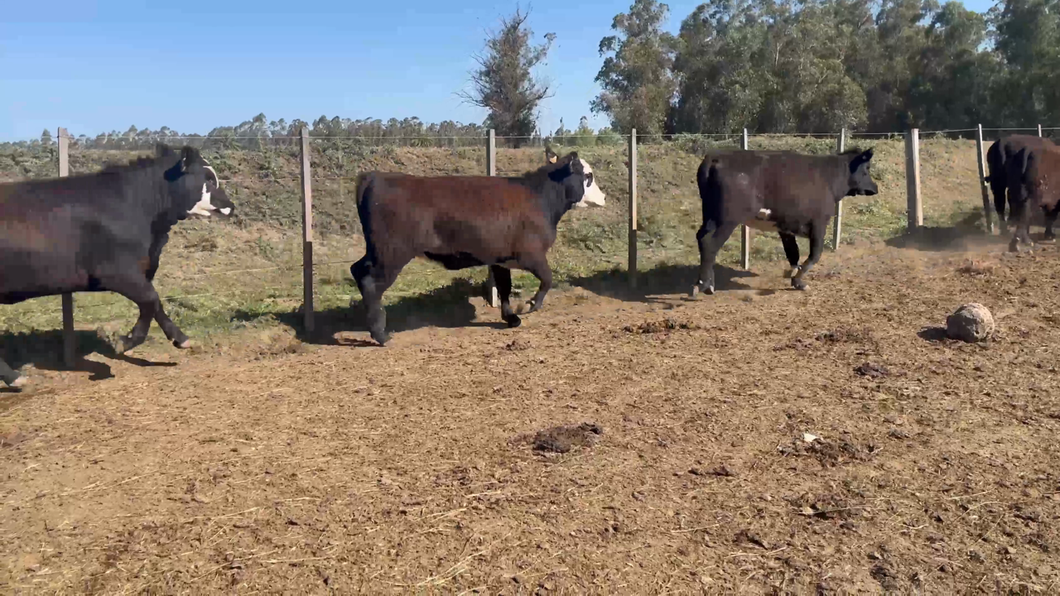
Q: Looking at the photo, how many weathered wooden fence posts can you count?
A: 9